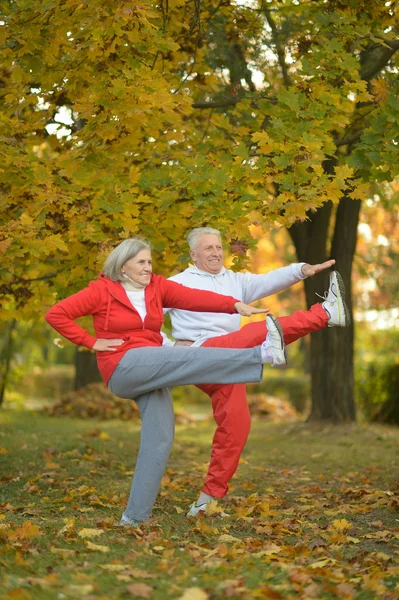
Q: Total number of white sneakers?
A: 4